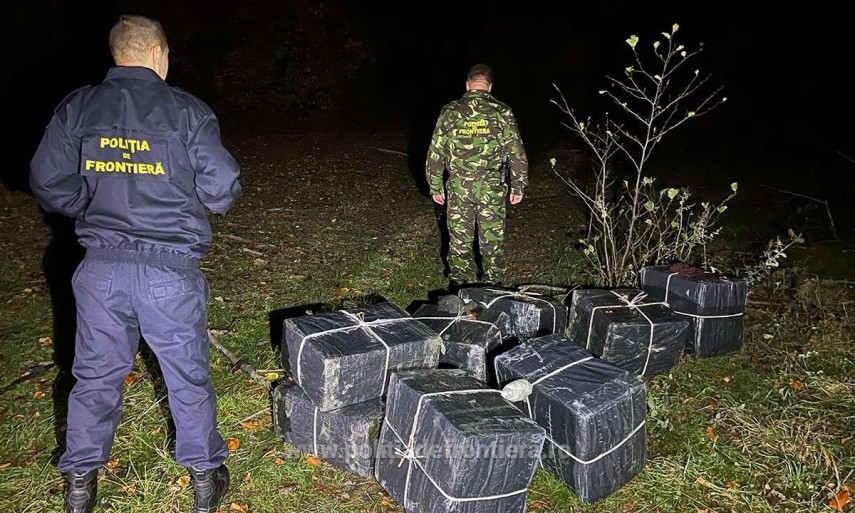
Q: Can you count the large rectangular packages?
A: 8